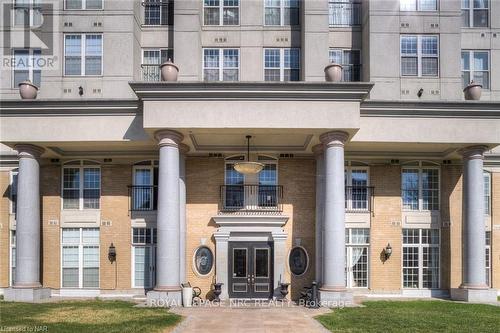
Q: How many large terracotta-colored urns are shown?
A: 4